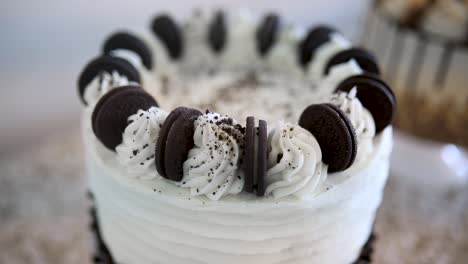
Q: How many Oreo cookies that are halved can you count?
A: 0